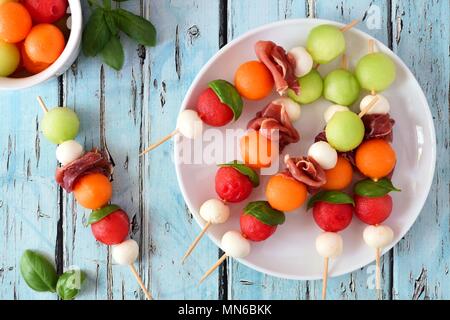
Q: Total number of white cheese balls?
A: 12